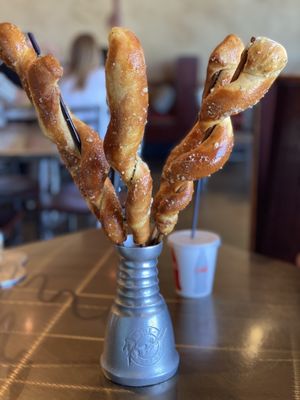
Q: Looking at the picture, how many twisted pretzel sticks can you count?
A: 3